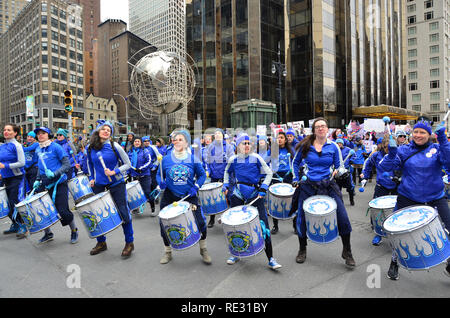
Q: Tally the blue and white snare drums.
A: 12